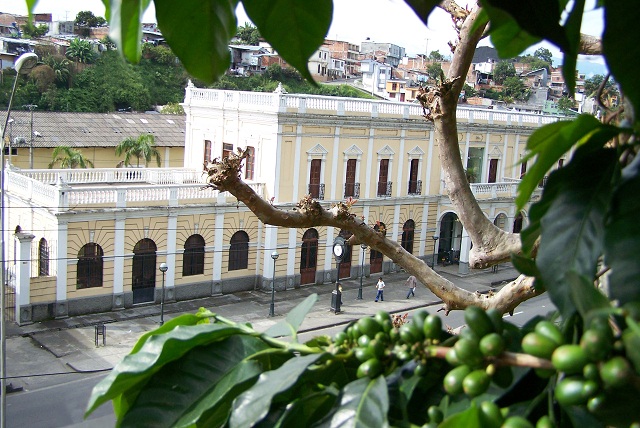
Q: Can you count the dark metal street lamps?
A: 4